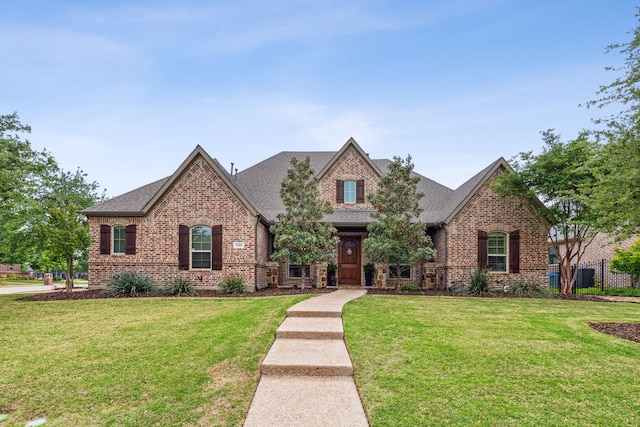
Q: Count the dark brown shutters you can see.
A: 8